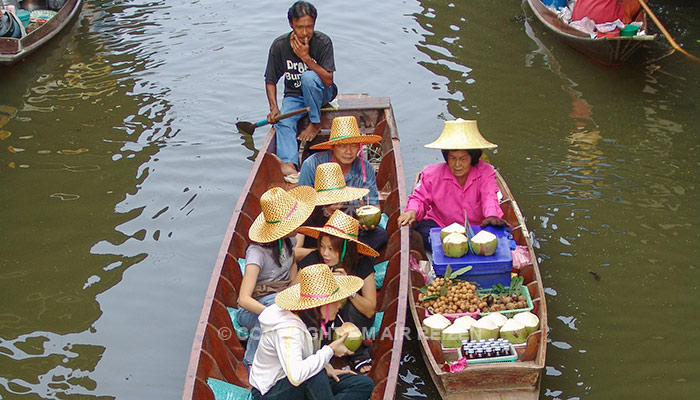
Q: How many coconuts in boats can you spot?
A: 12